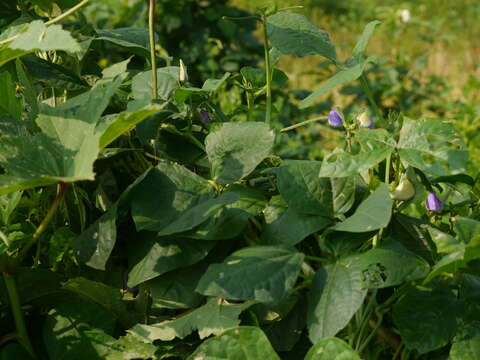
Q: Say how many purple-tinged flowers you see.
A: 4